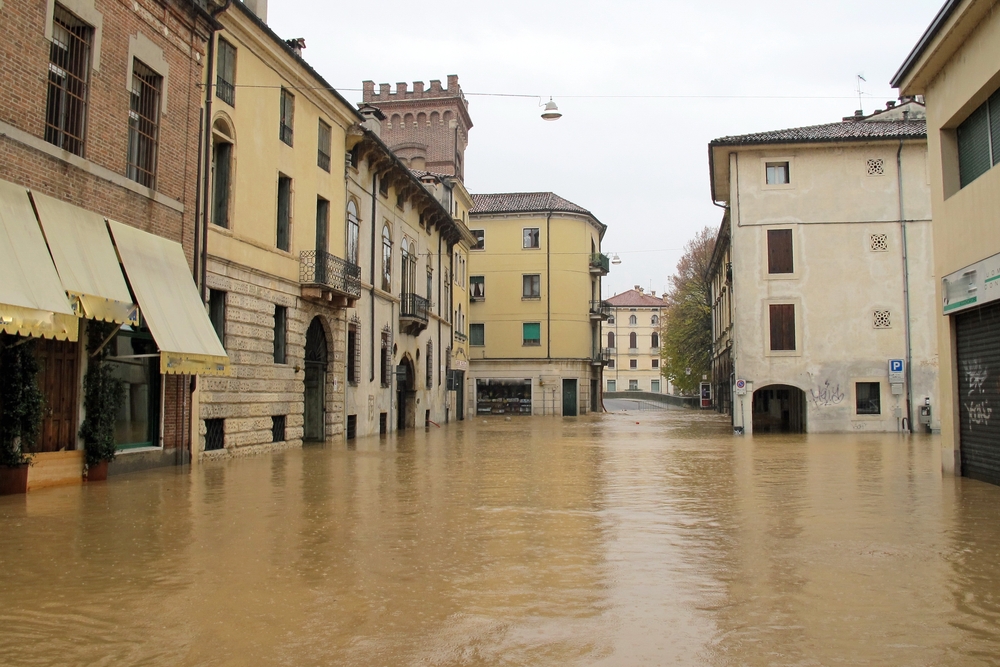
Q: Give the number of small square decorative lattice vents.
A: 3